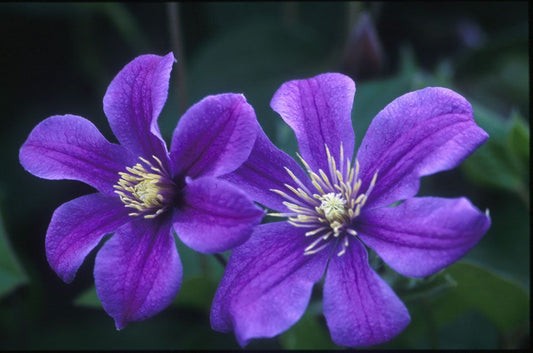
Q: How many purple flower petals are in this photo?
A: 12